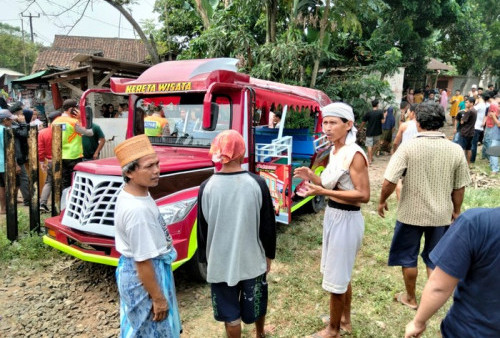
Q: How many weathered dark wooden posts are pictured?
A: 3